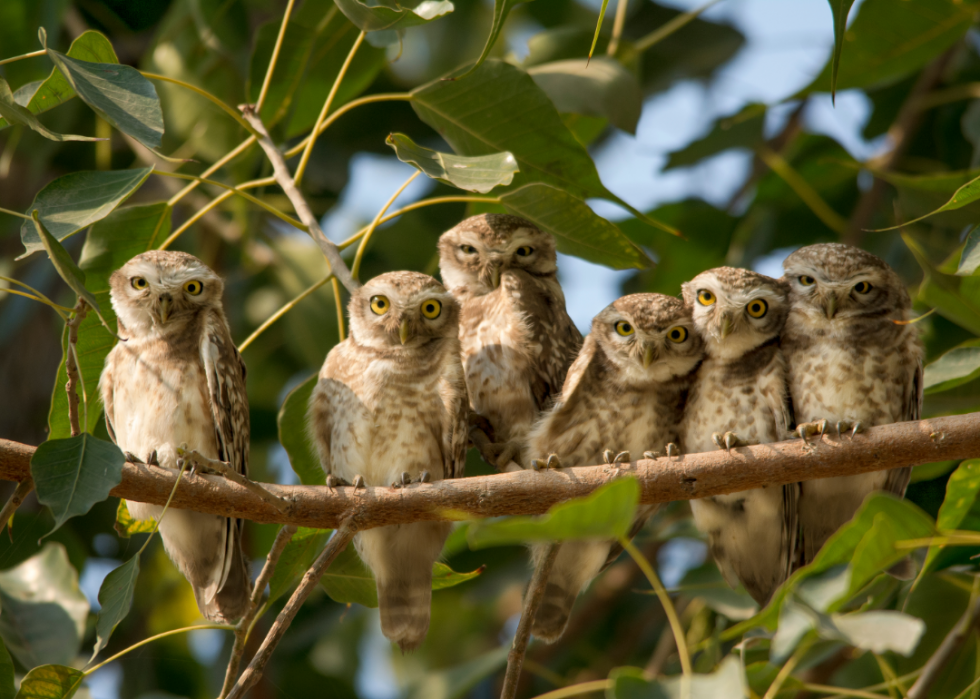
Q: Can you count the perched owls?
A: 6